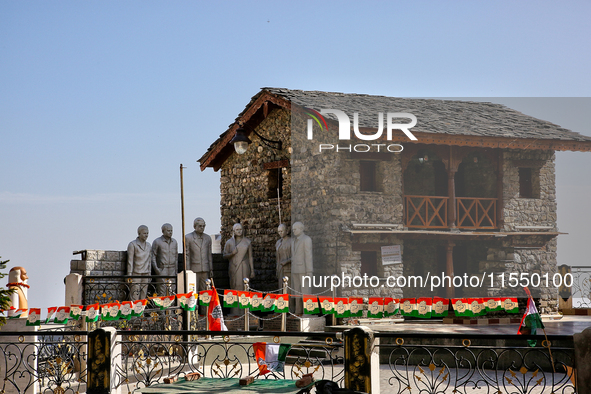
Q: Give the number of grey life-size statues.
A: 6